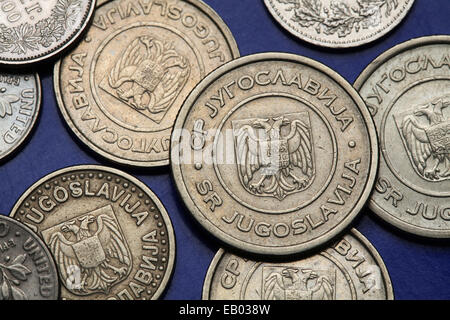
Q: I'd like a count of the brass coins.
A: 5